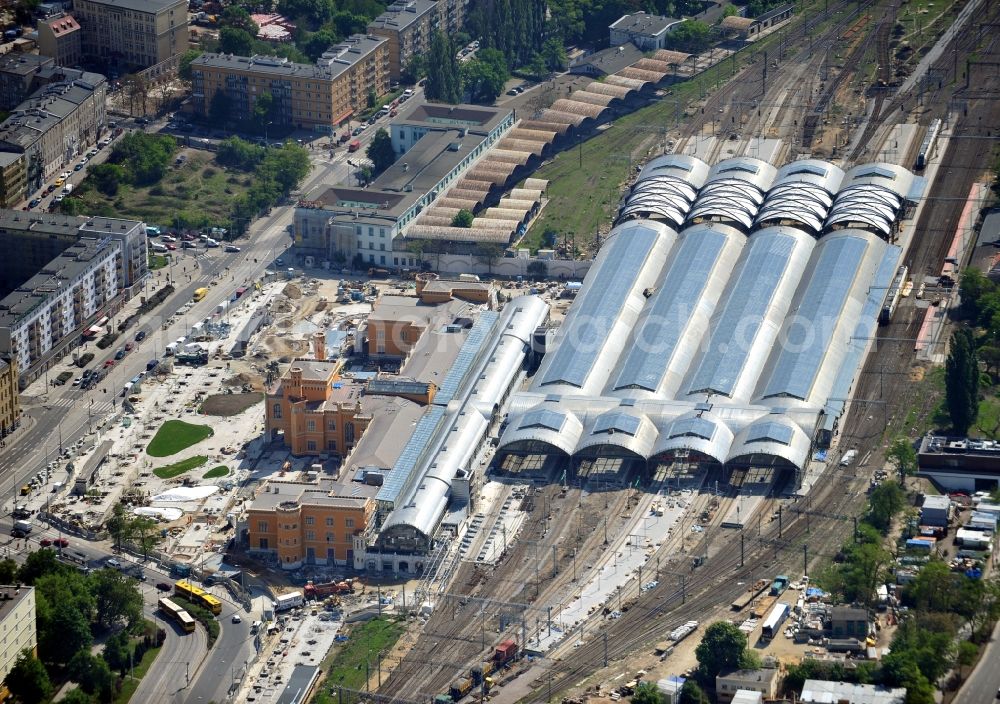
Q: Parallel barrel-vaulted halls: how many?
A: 4